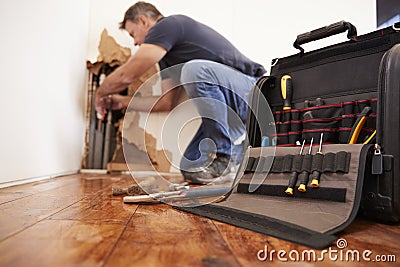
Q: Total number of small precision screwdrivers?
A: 3